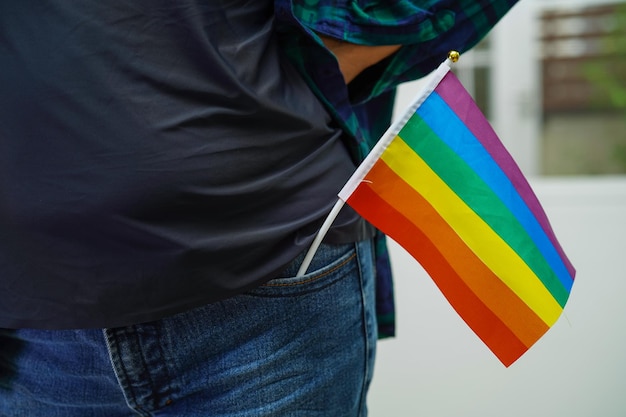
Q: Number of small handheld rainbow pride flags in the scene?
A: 1